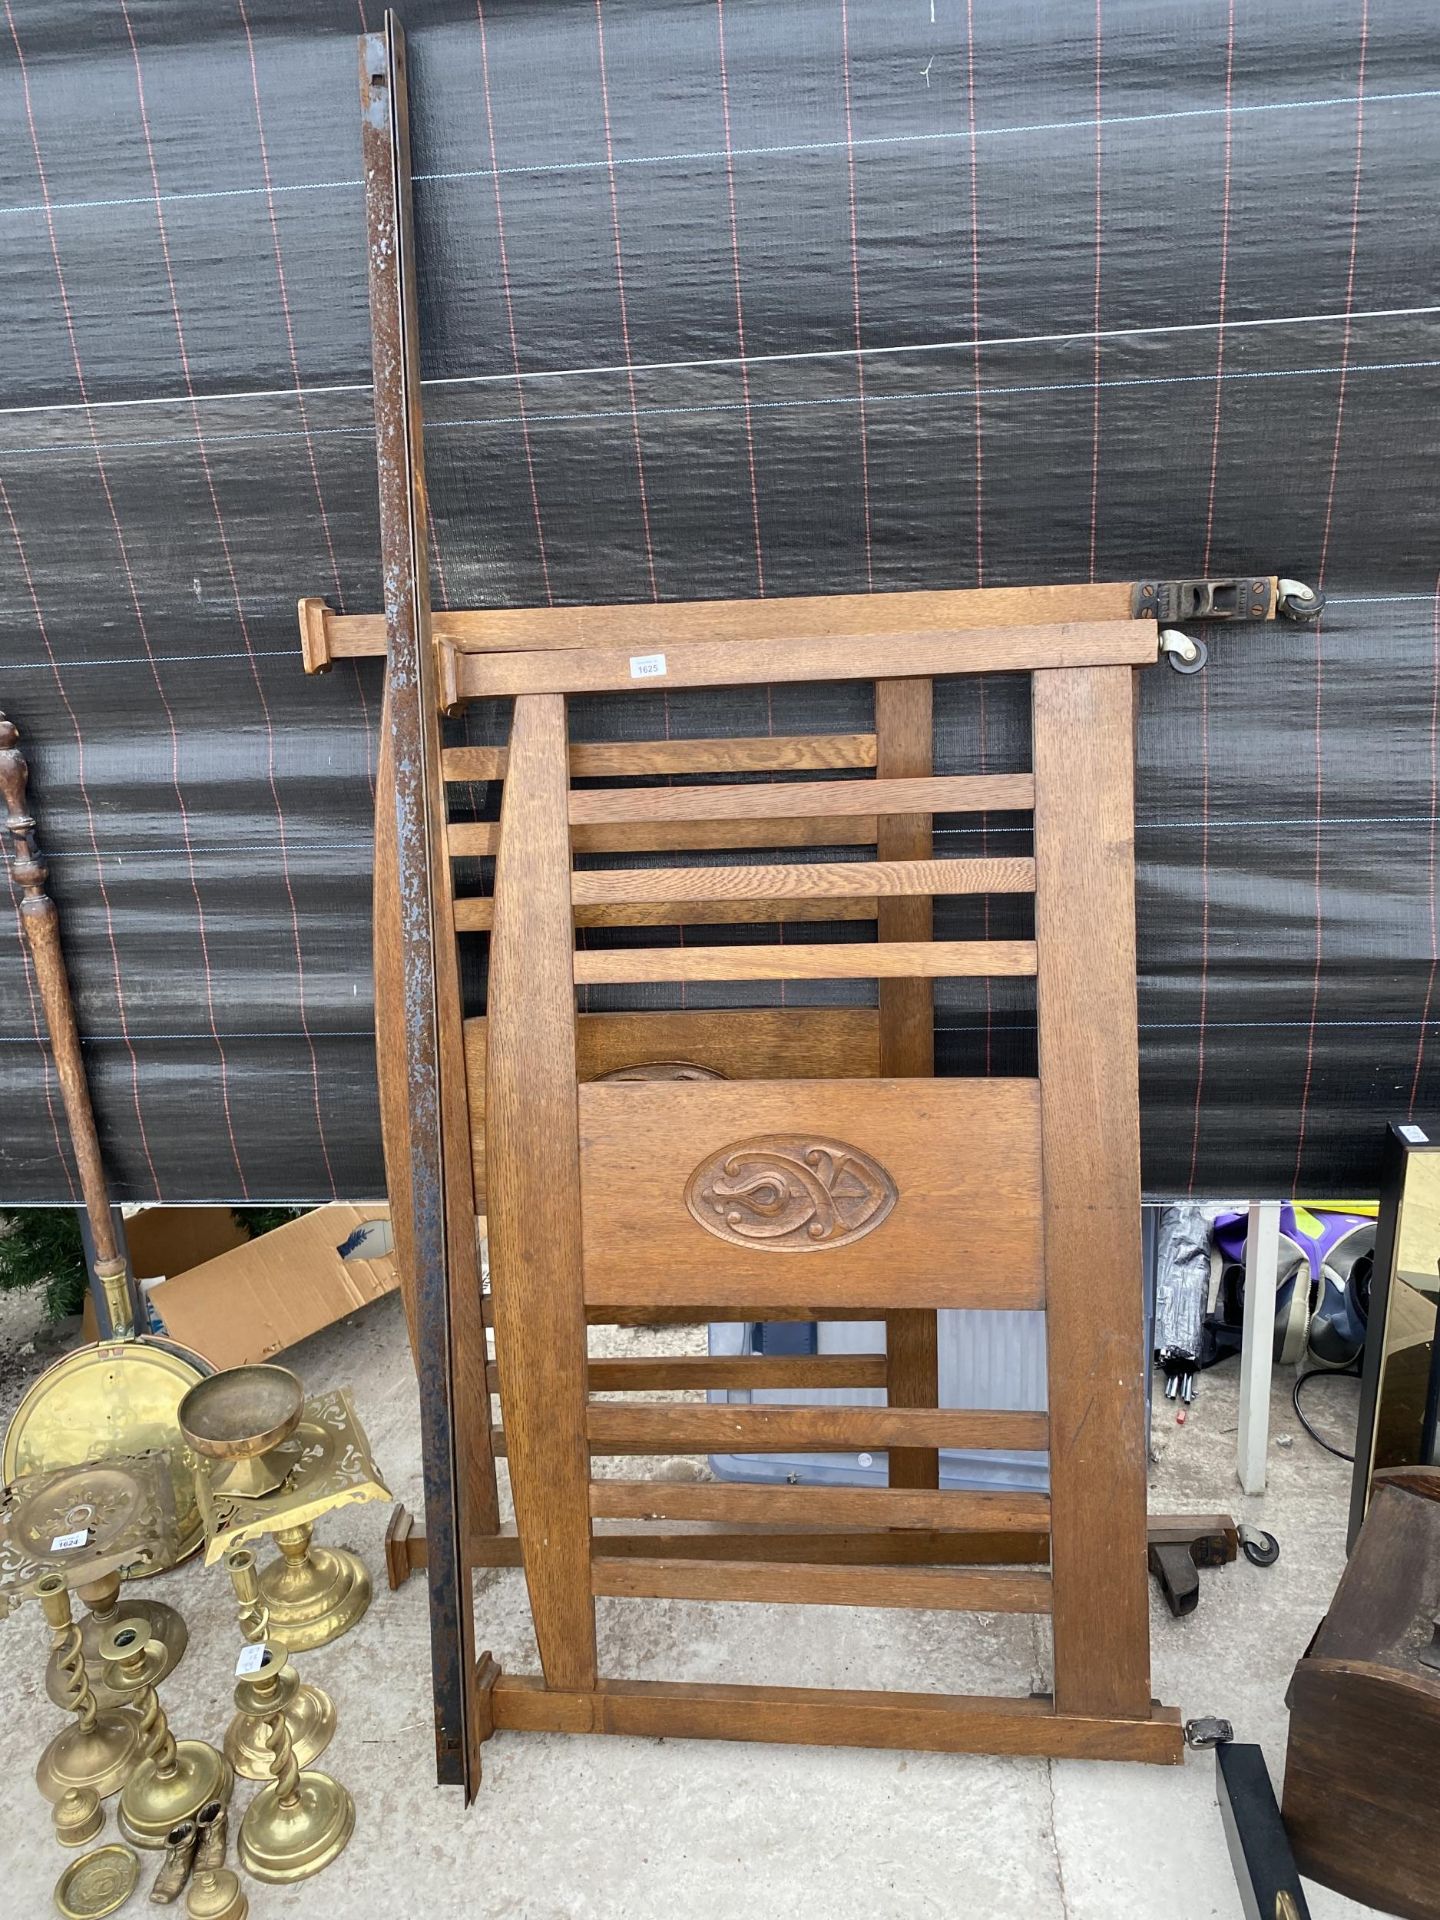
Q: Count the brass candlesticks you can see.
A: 4